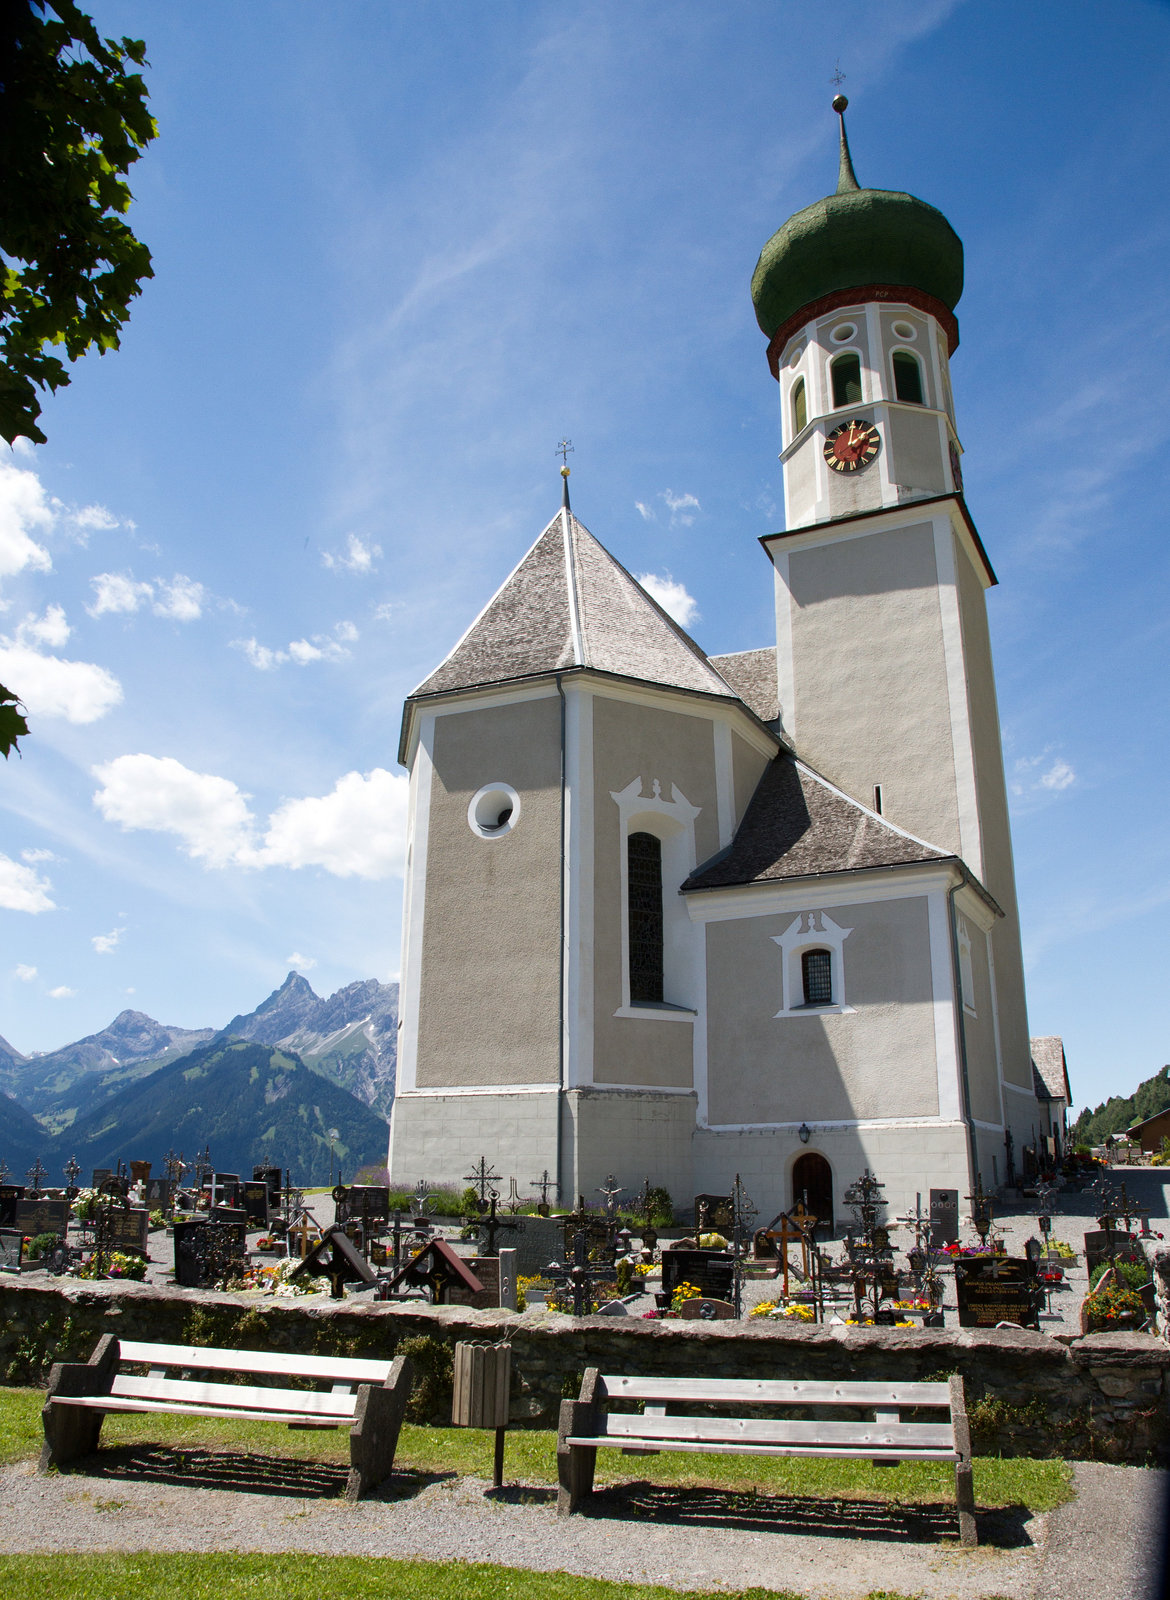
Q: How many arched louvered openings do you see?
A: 3